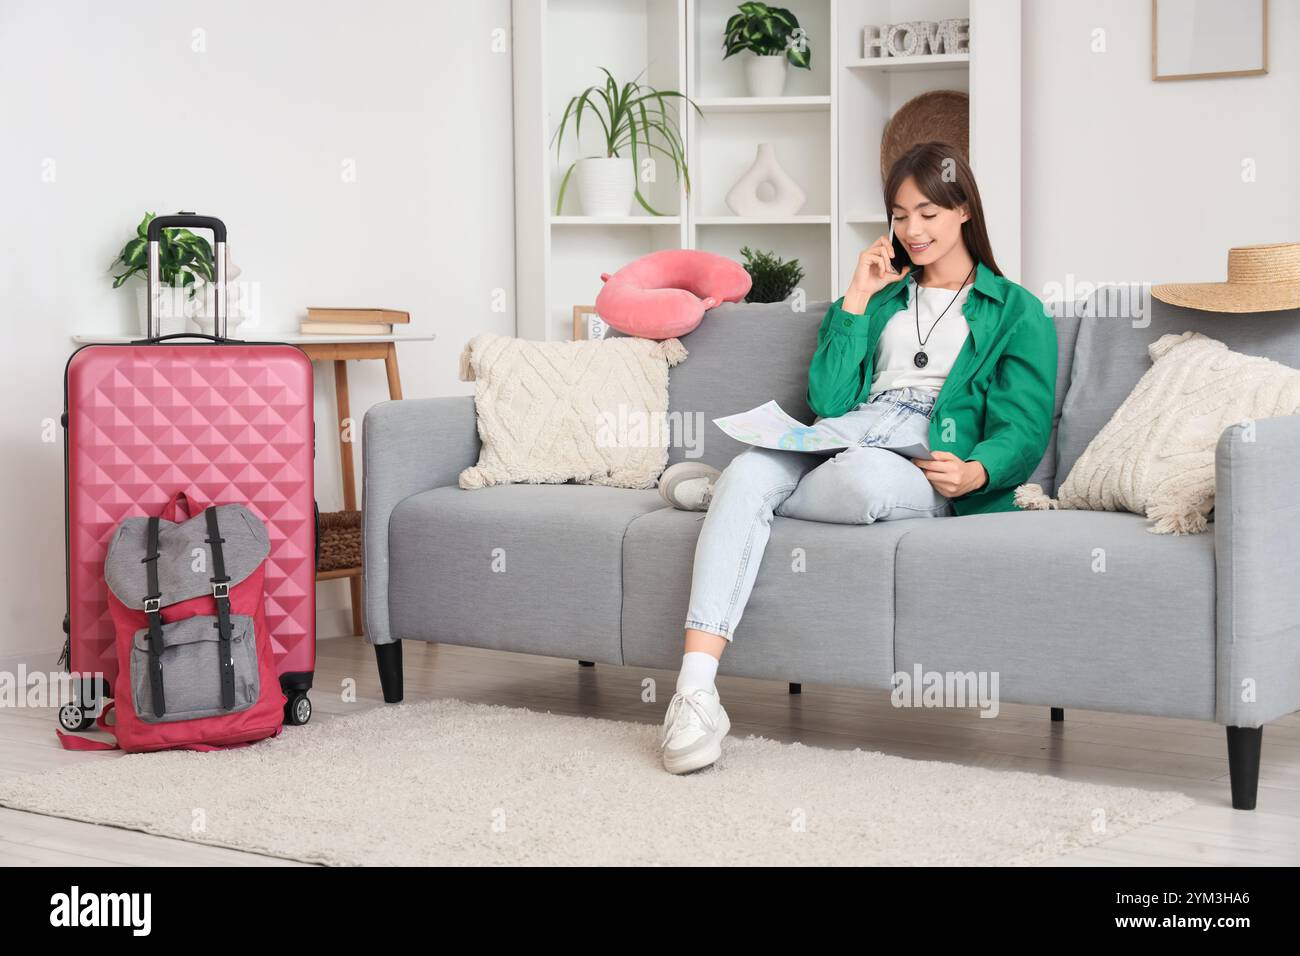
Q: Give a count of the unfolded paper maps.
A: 1